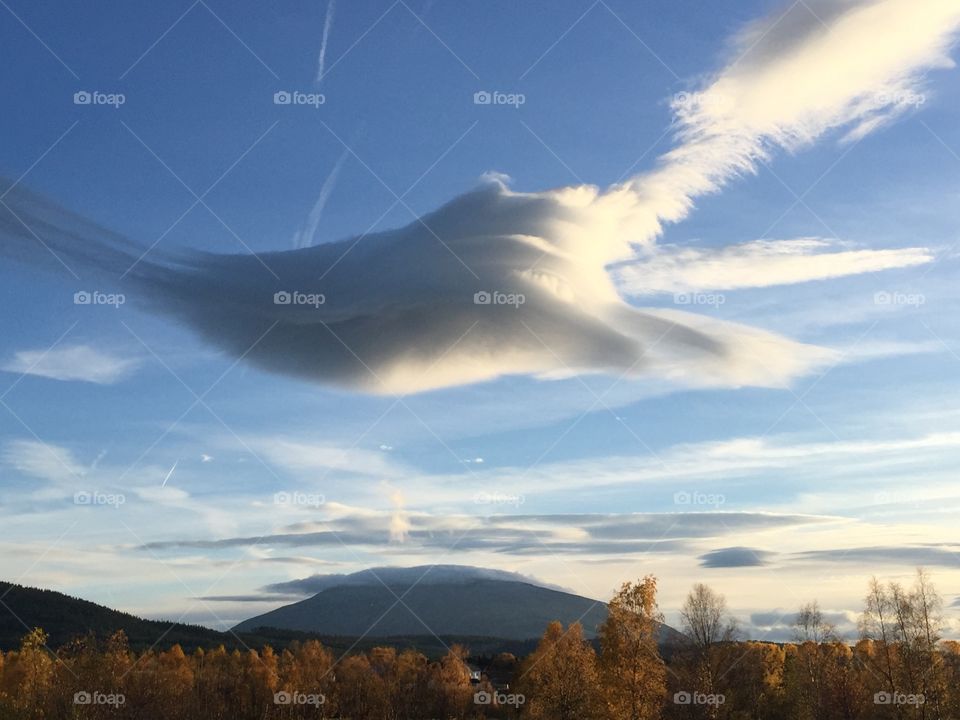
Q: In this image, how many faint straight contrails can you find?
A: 3